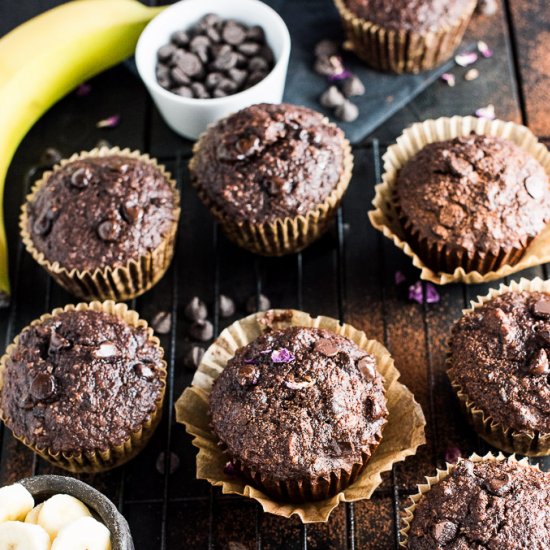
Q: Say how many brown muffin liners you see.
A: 8